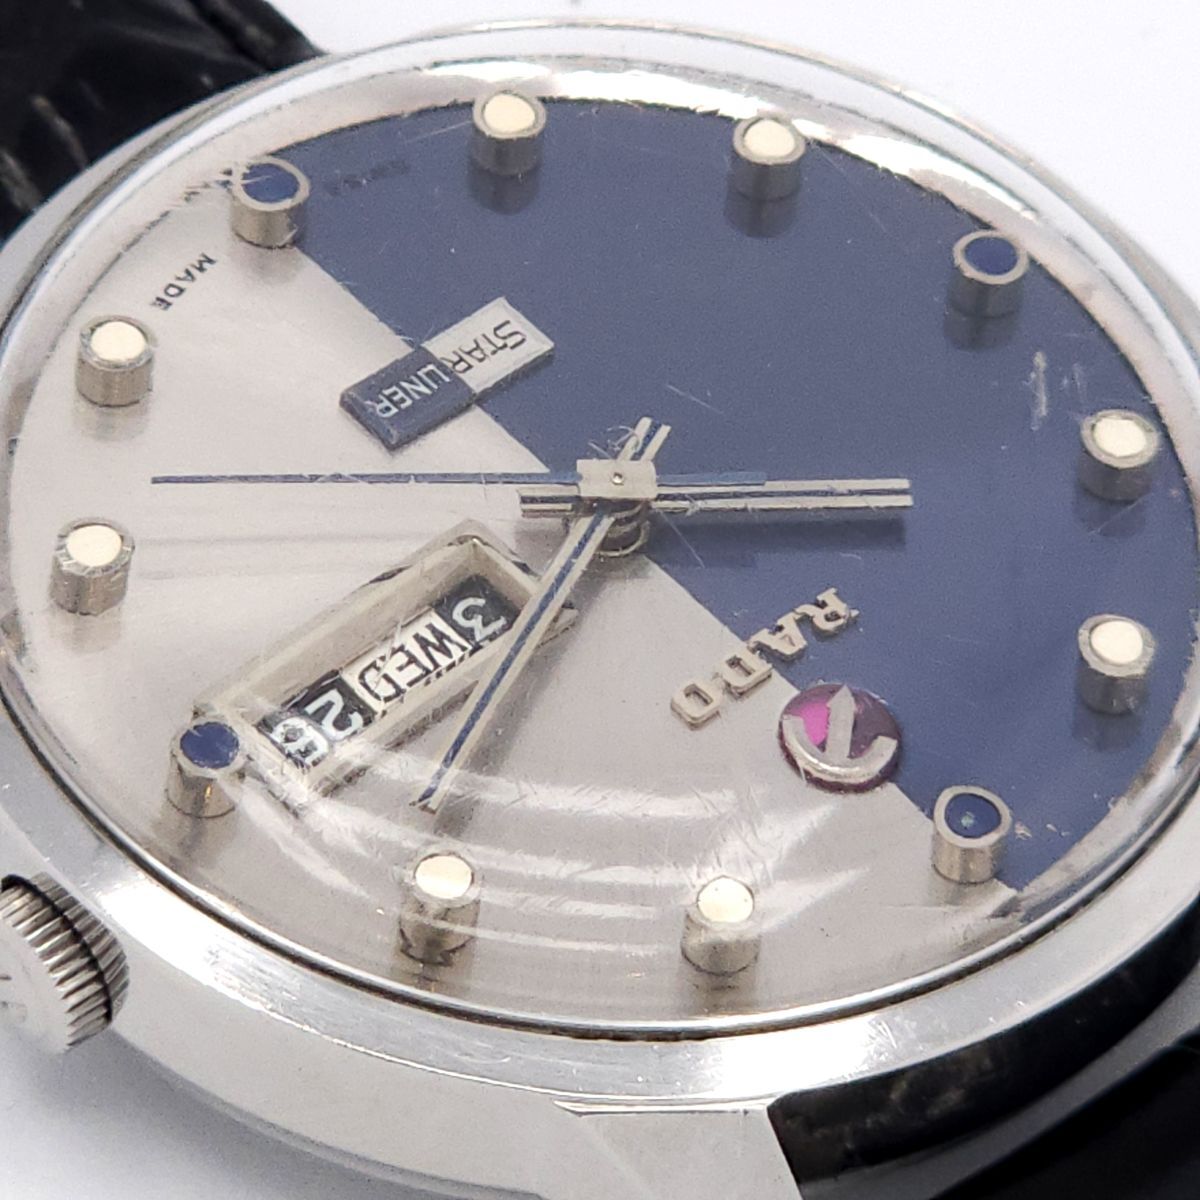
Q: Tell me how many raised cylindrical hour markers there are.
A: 12